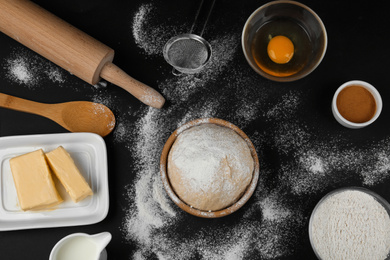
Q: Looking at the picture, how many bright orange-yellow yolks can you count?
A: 1